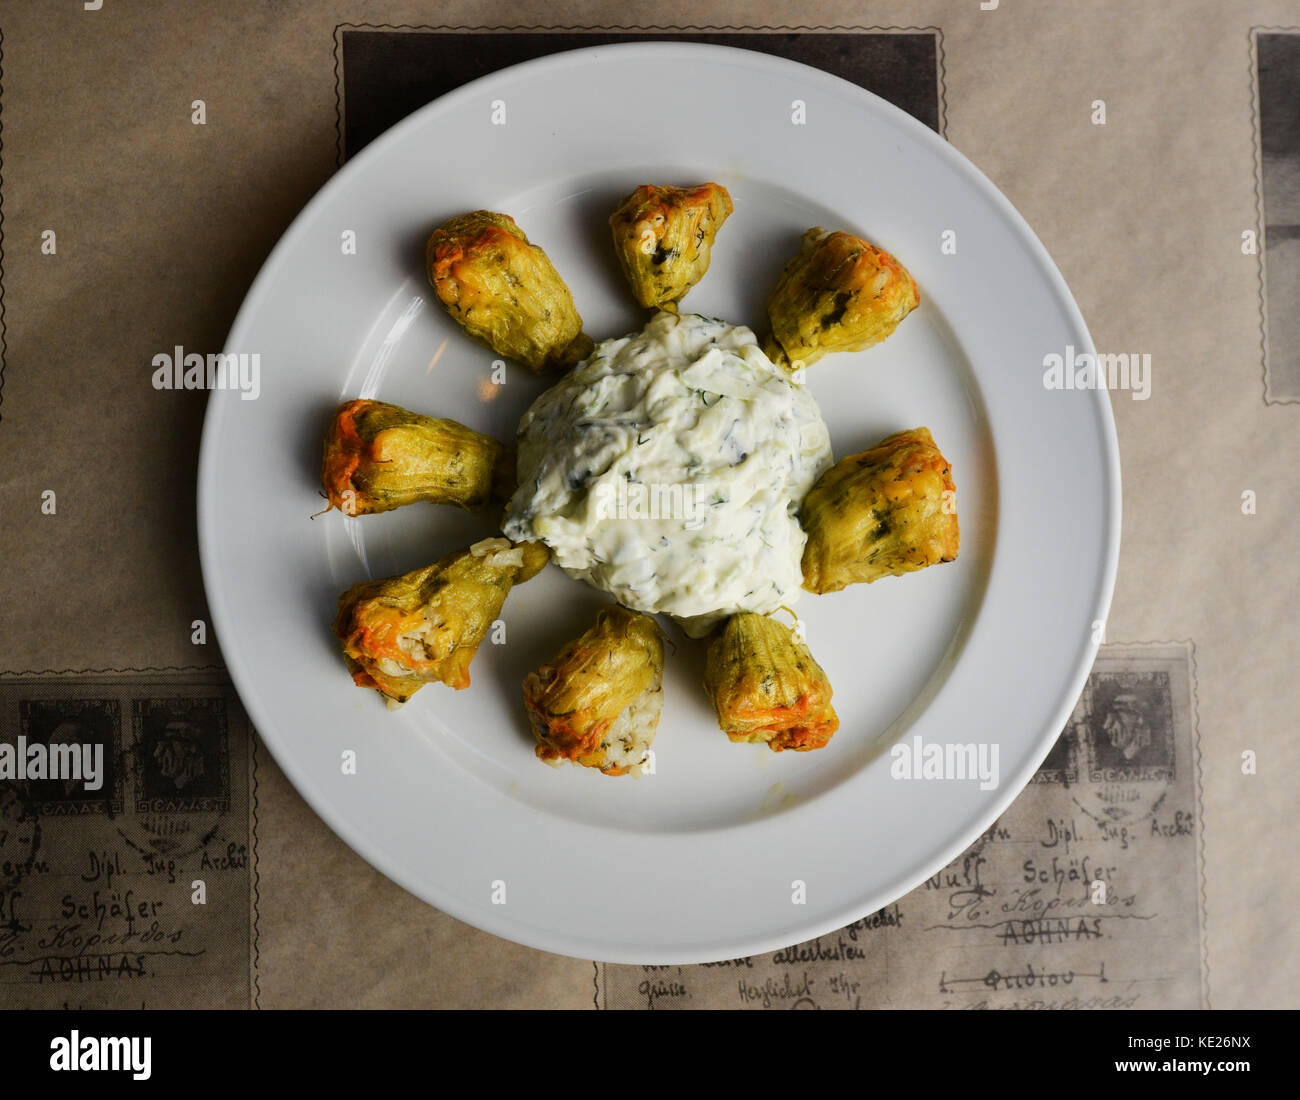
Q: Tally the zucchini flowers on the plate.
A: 8